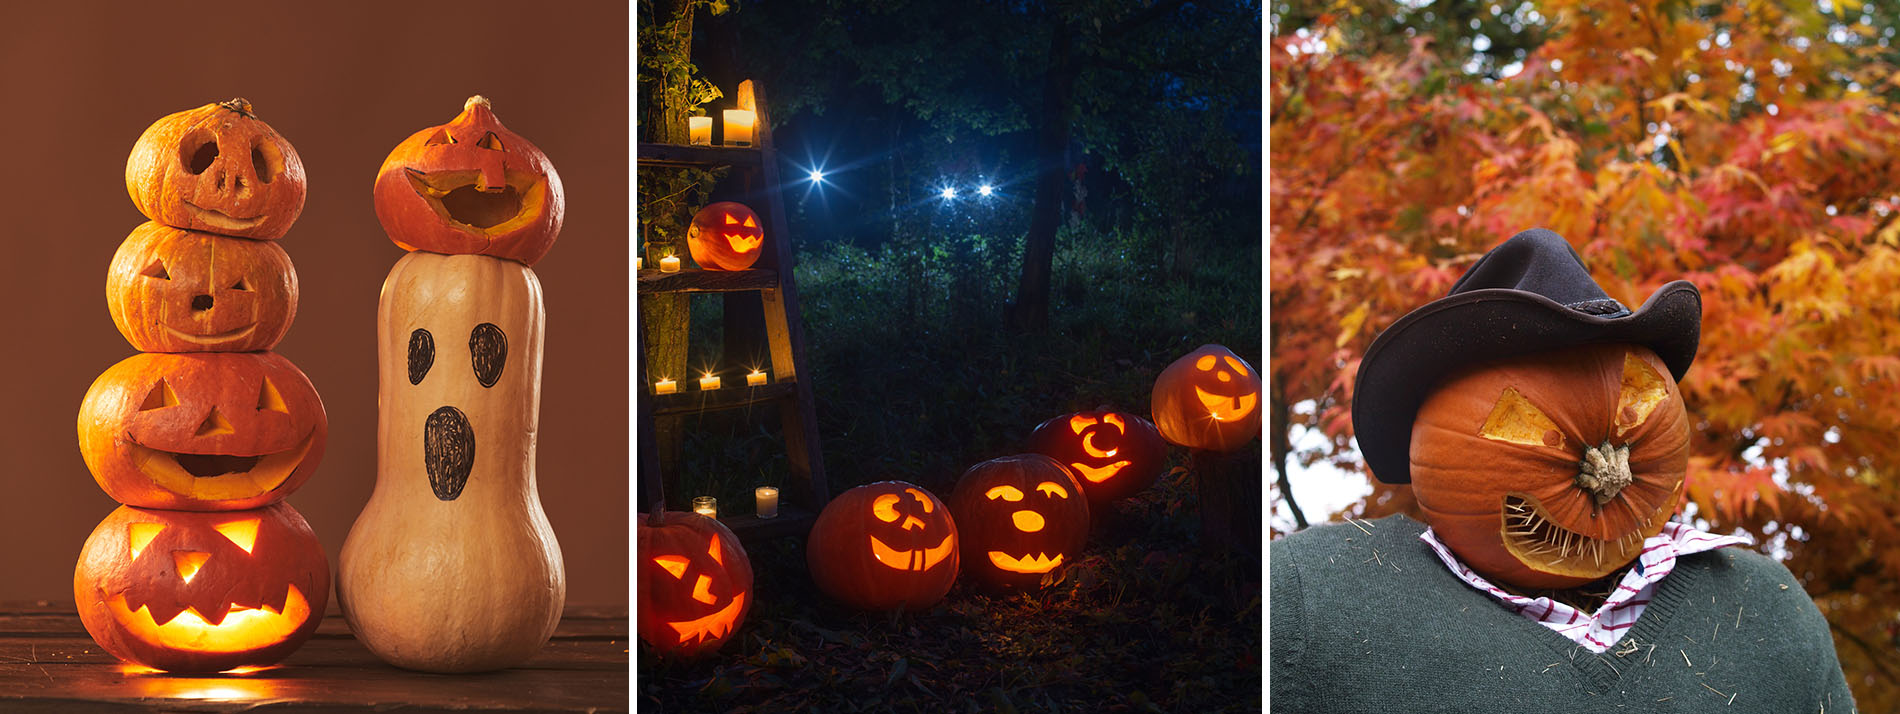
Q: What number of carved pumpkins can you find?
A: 12